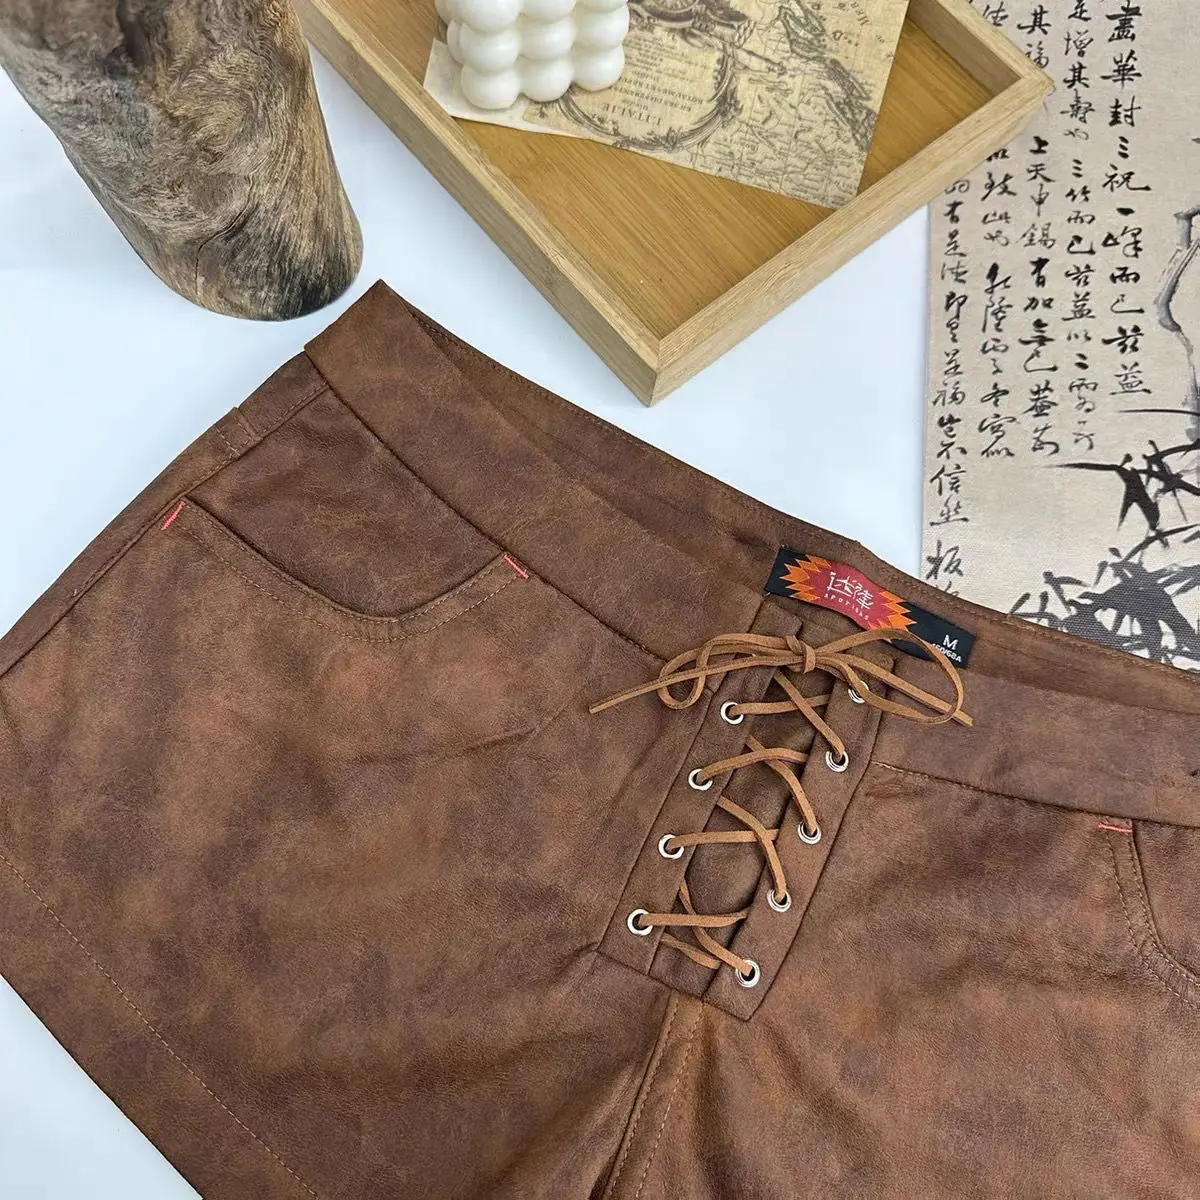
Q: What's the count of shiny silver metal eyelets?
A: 9